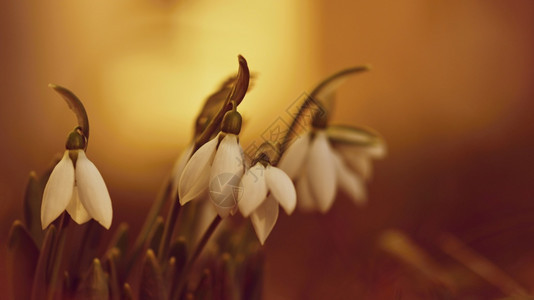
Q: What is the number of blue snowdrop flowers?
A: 0